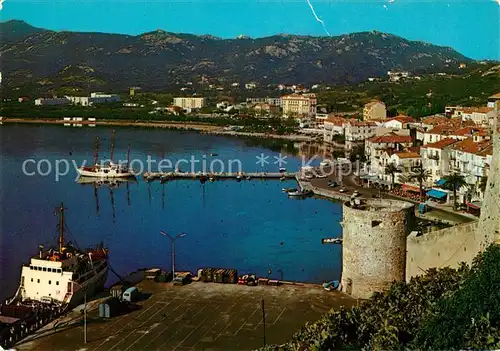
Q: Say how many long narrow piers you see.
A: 1